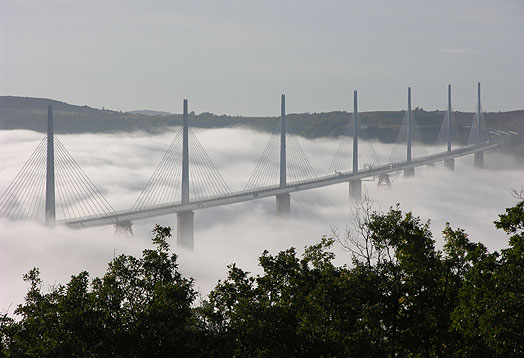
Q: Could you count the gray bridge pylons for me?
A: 7